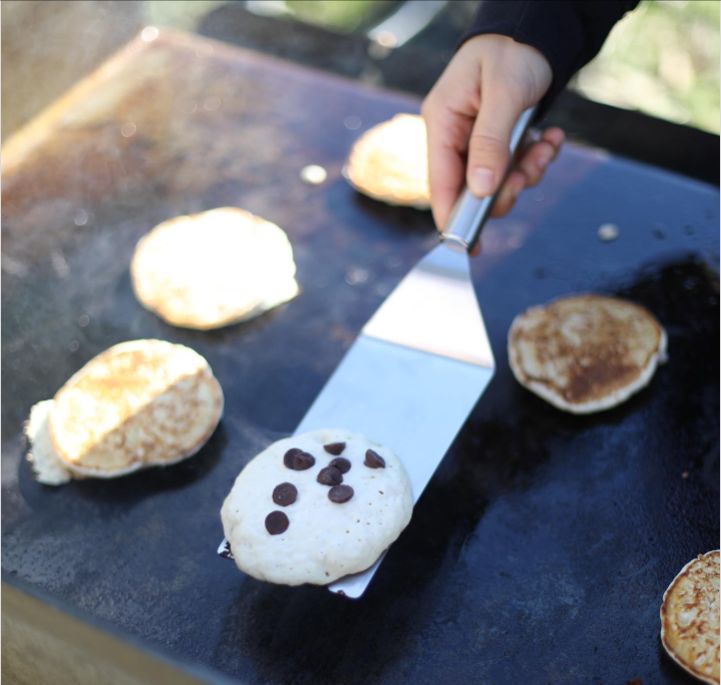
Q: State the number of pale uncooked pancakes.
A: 1